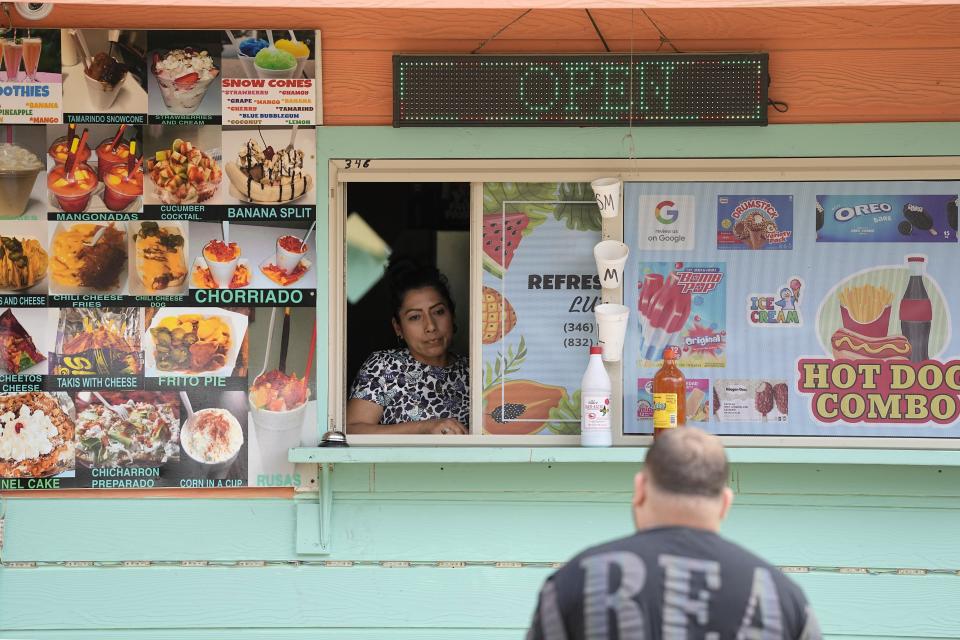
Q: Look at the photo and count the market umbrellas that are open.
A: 0